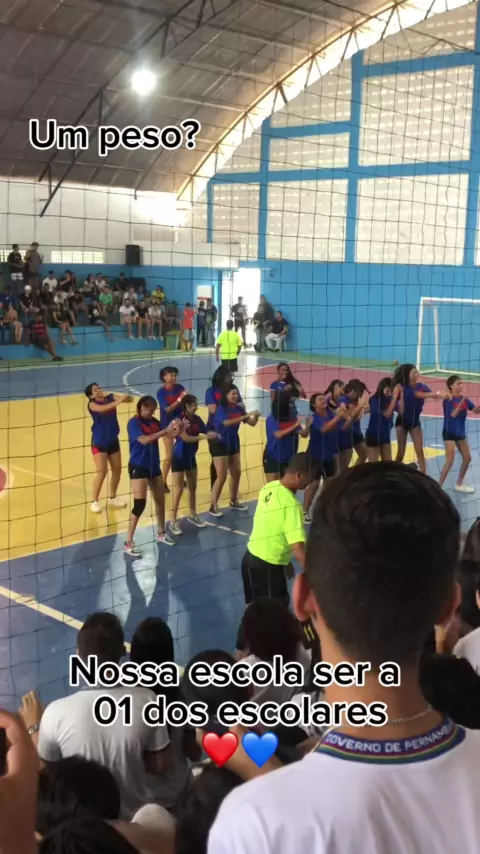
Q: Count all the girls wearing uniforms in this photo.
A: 14